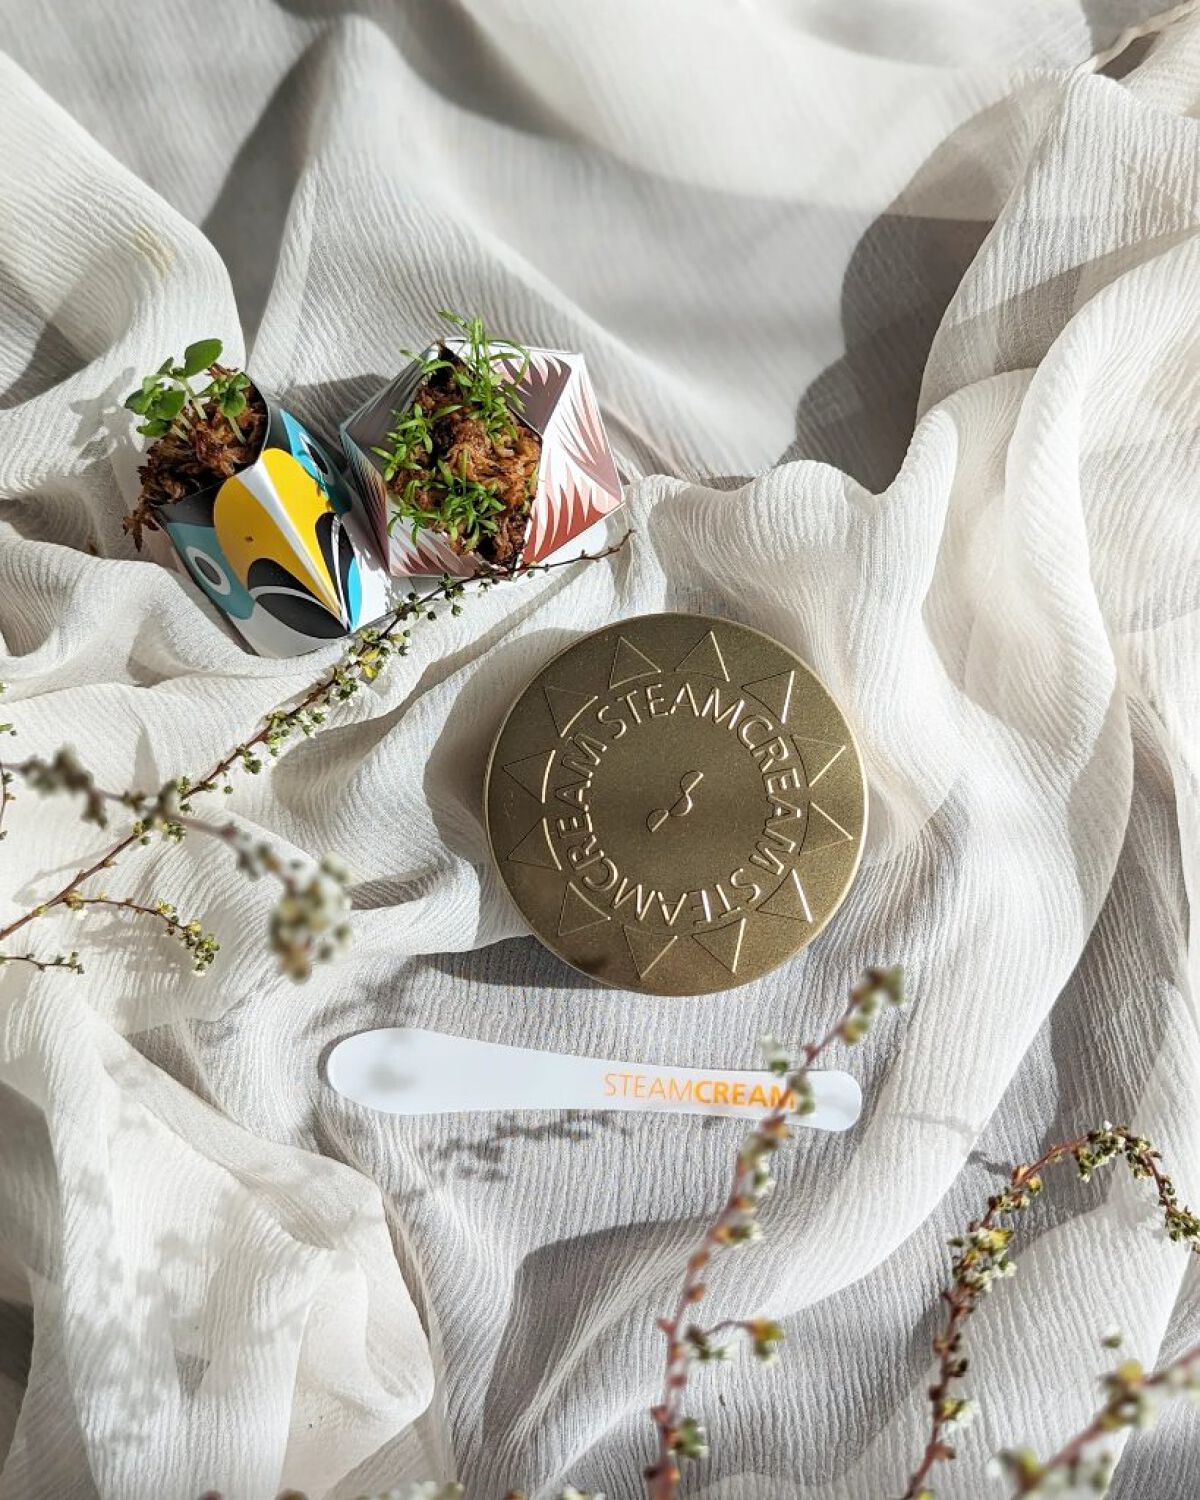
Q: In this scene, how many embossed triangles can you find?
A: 12